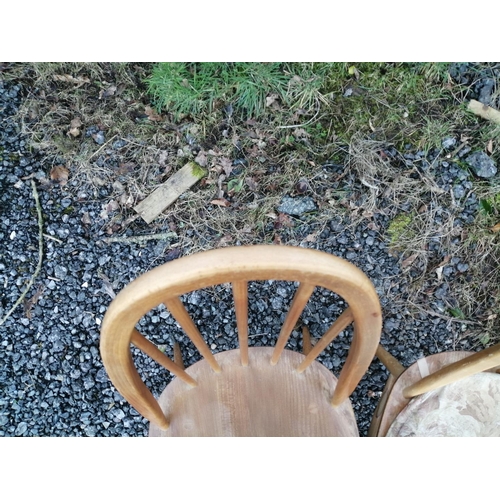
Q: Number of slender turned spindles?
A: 5